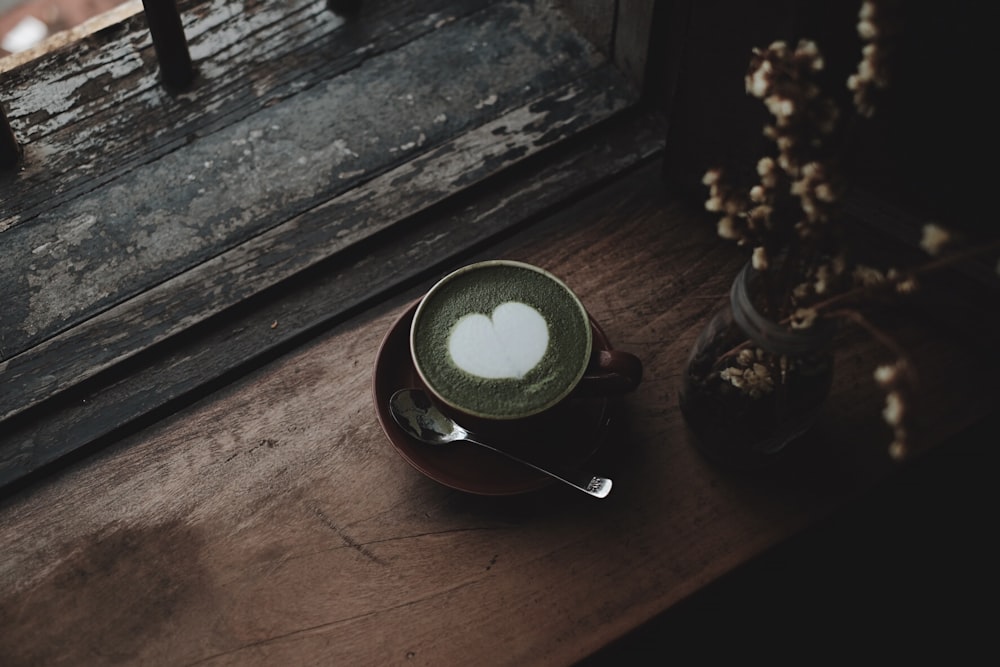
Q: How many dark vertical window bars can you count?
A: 3